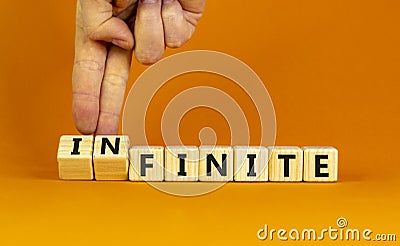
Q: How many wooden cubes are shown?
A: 8